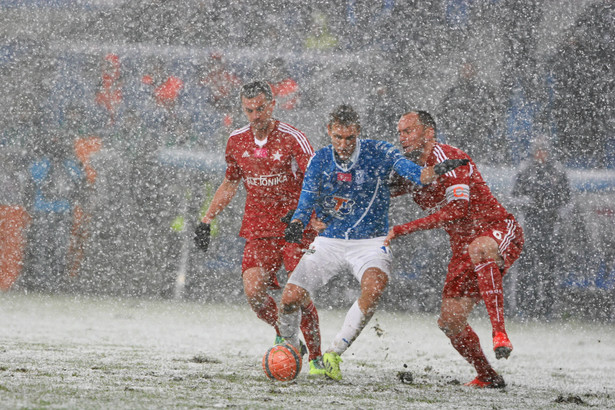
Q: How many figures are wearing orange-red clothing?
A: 2